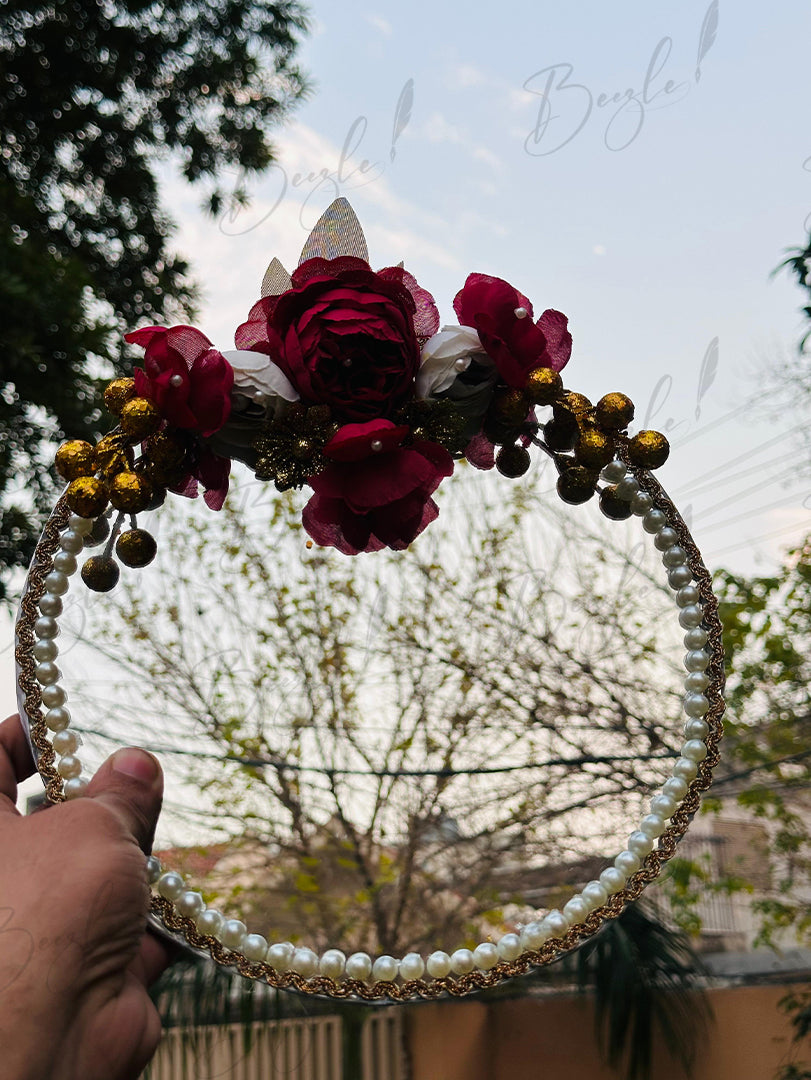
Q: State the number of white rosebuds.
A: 2